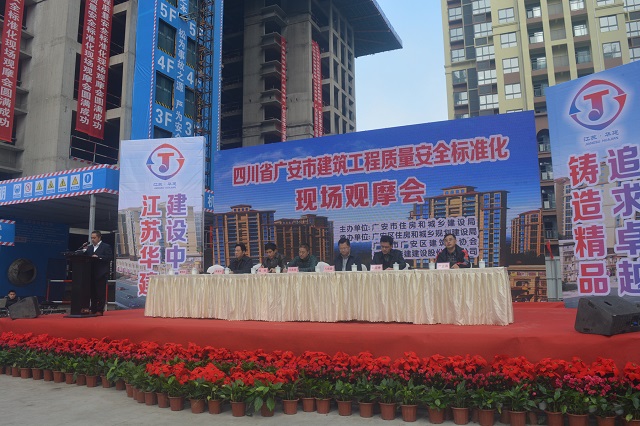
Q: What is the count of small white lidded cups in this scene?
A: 10